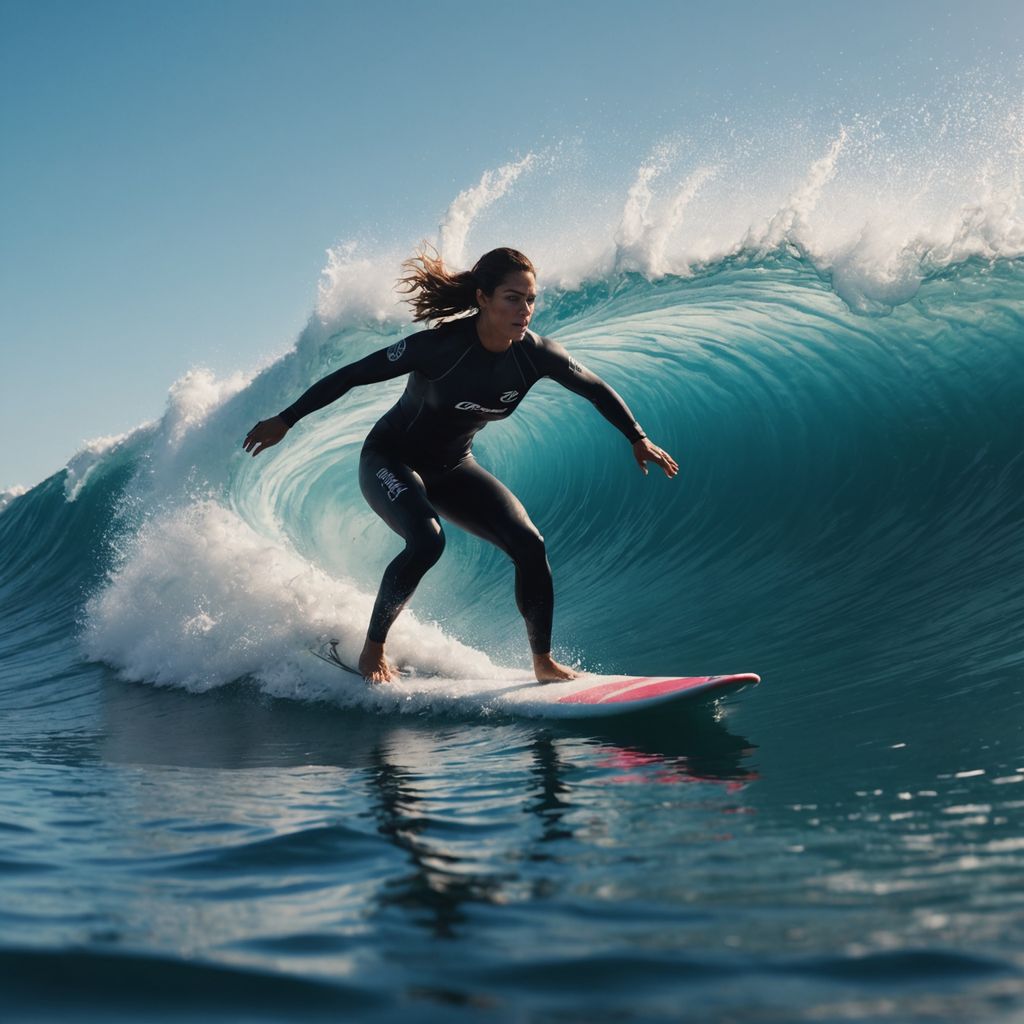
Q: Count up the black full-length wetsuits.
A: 1